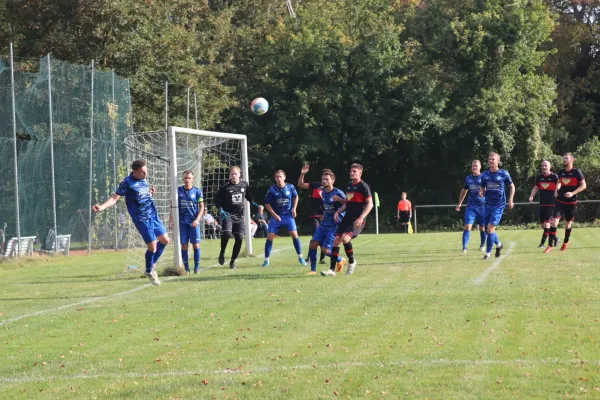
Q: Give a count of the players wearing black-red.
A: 4